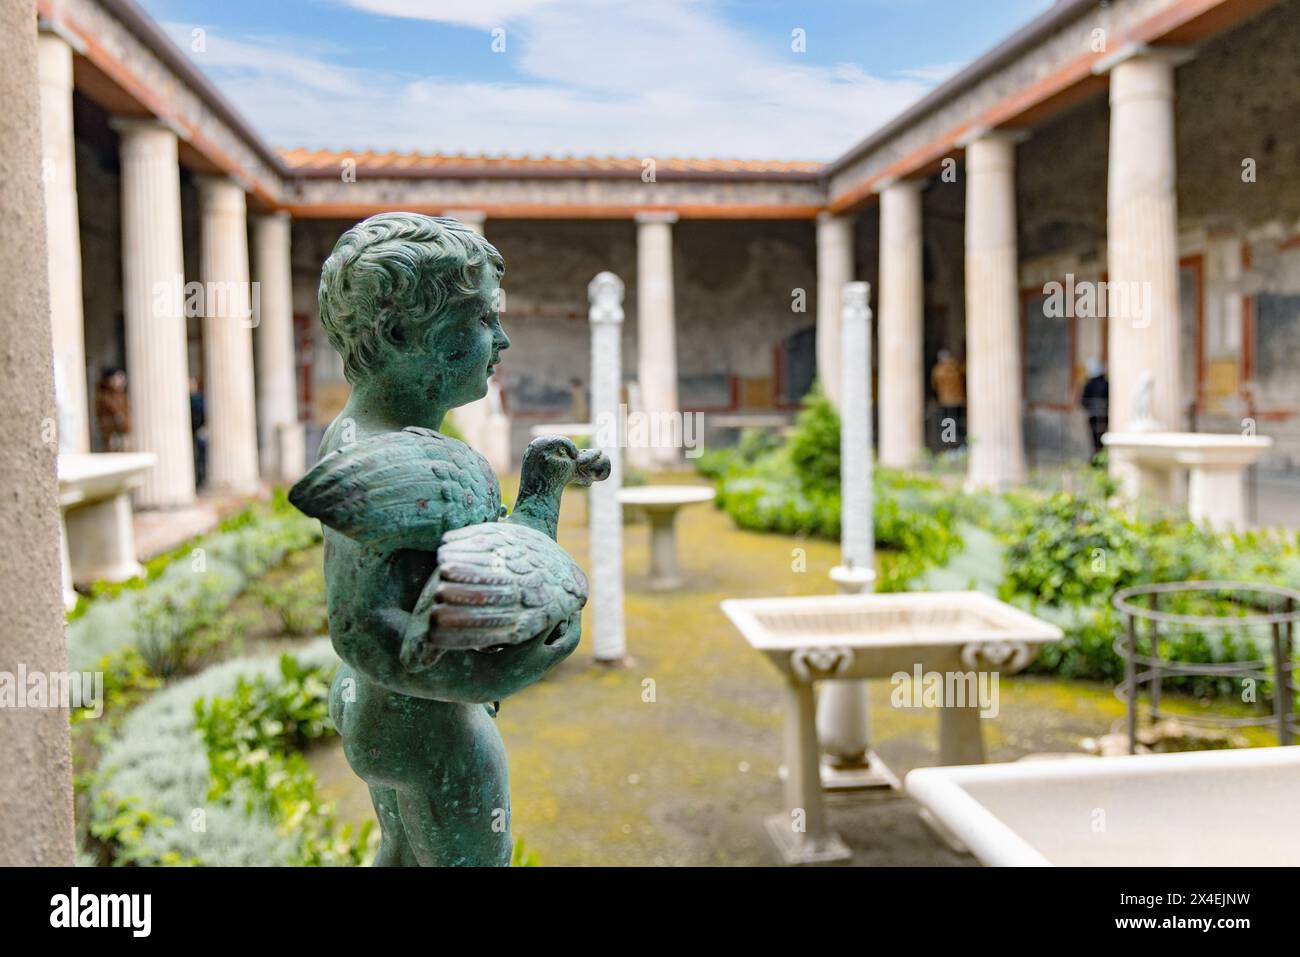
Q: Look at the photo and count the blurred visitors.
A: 4